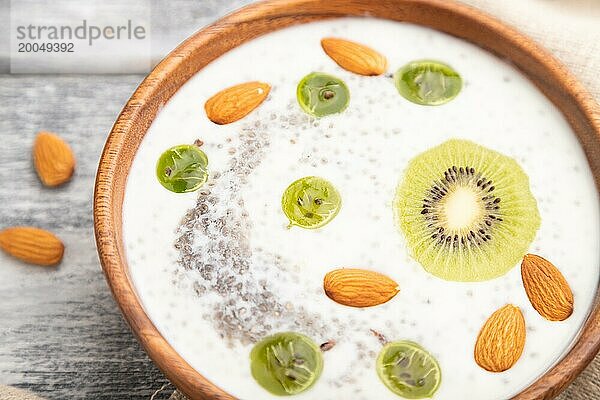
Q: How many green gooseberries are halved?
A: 6